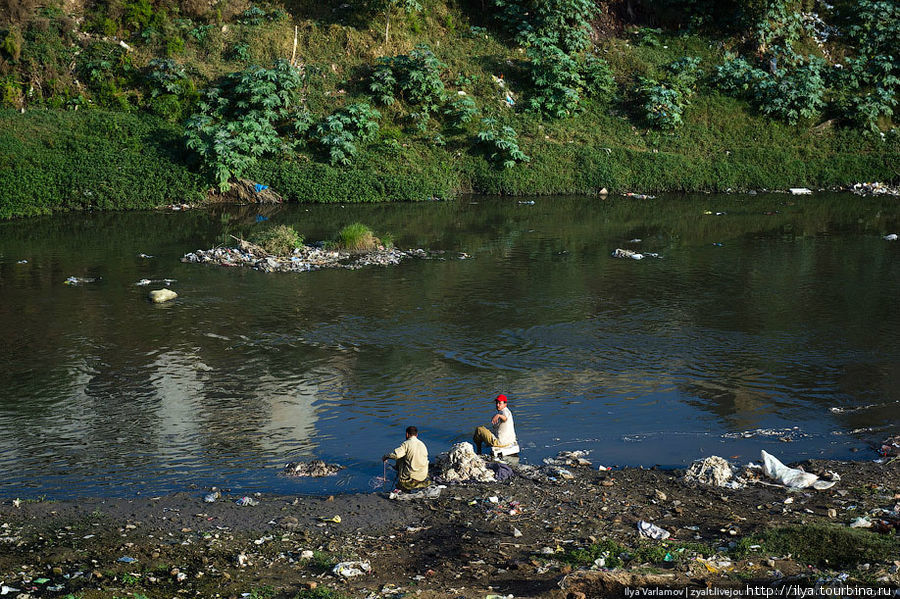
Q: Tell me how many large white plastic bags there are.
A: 1